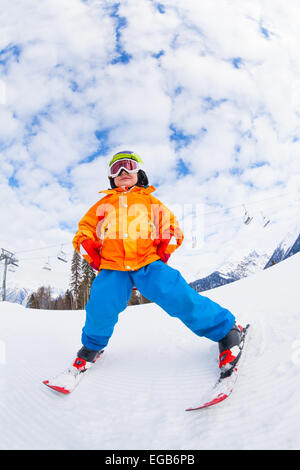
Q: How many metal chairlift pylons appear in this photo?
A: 1